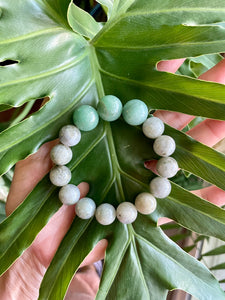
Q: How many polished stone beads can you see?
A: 15